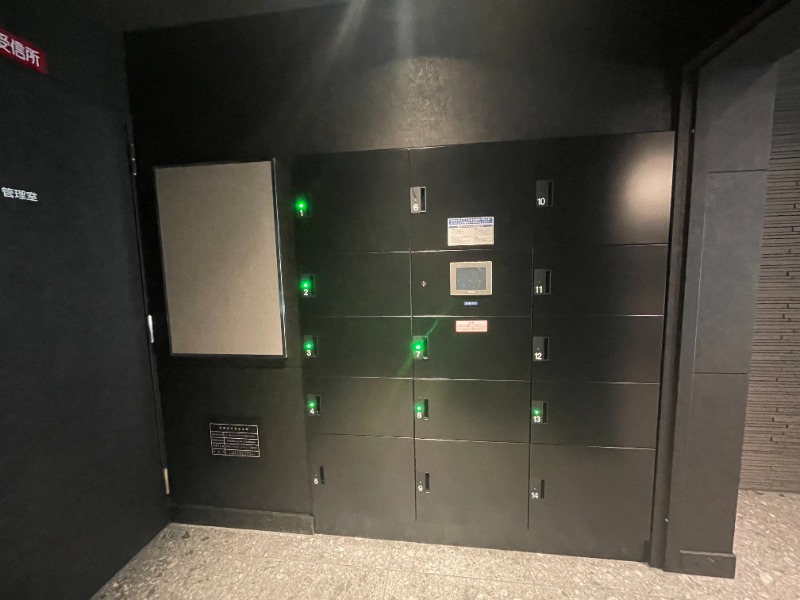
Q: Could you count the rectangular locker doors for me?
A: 14